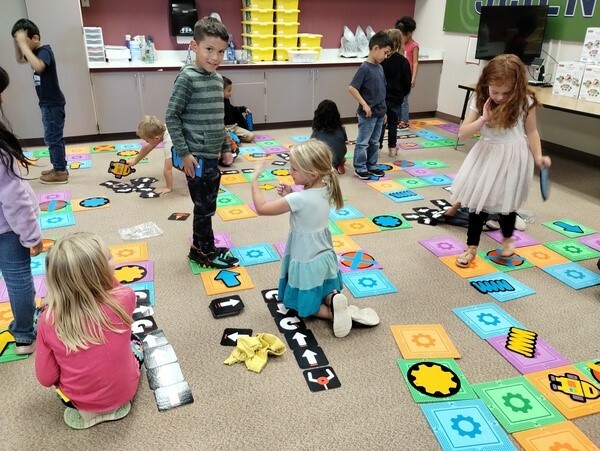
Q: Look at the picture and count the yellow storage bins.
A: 12